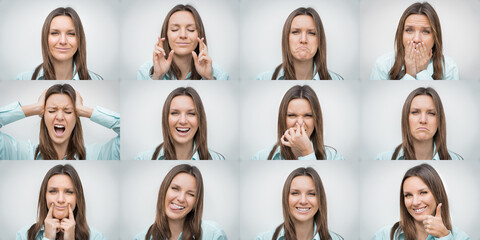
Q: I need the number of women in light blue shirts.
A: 12